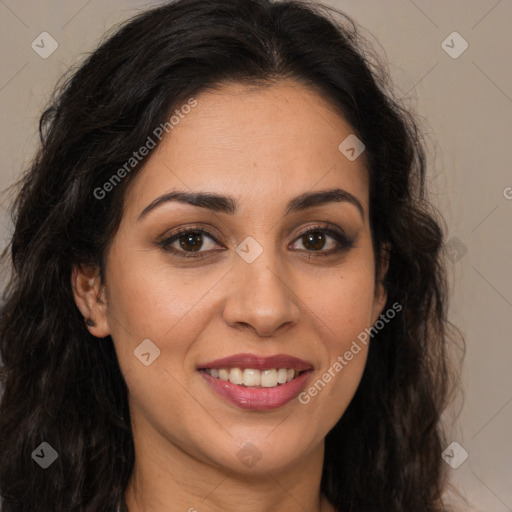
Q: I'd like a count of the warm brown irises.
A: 2